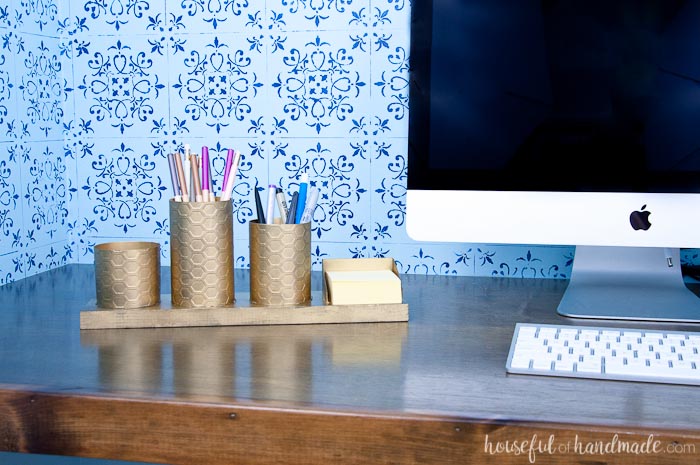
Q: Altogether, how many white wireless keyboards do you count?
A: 1